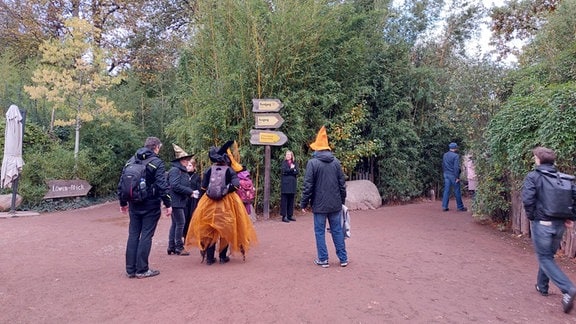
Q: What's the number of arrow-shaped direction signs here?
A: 4